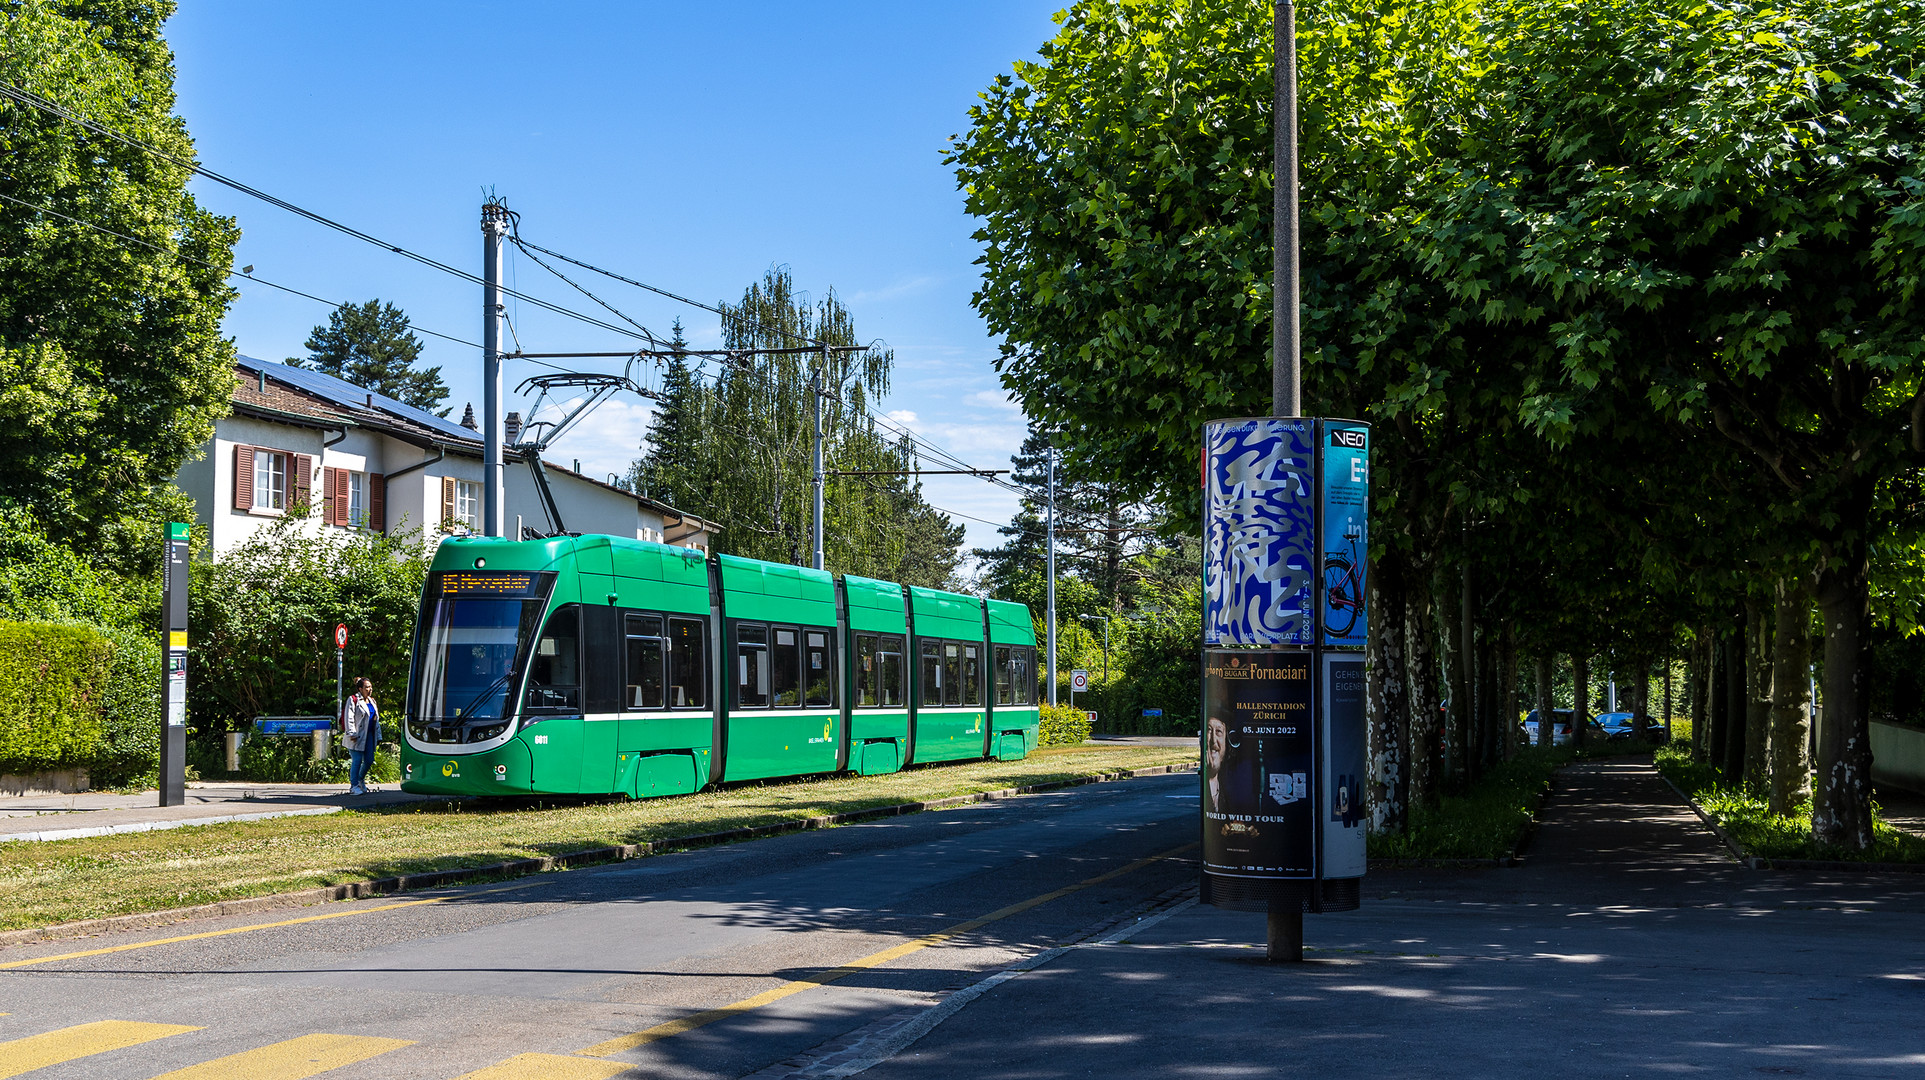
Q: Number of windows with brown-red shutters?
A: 2